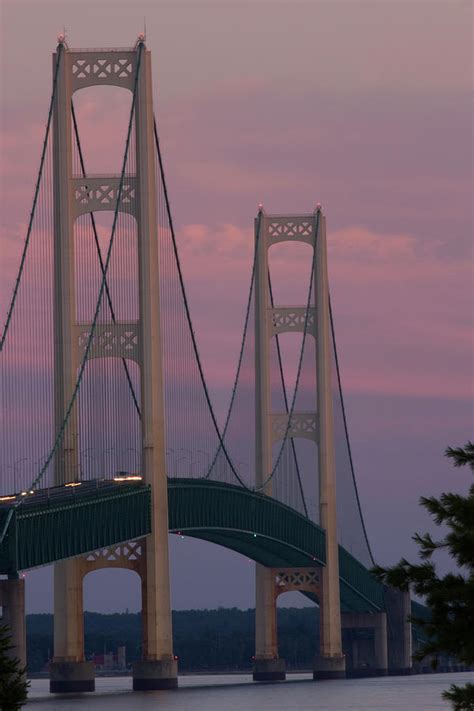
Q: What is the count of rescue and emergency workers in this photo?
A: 0